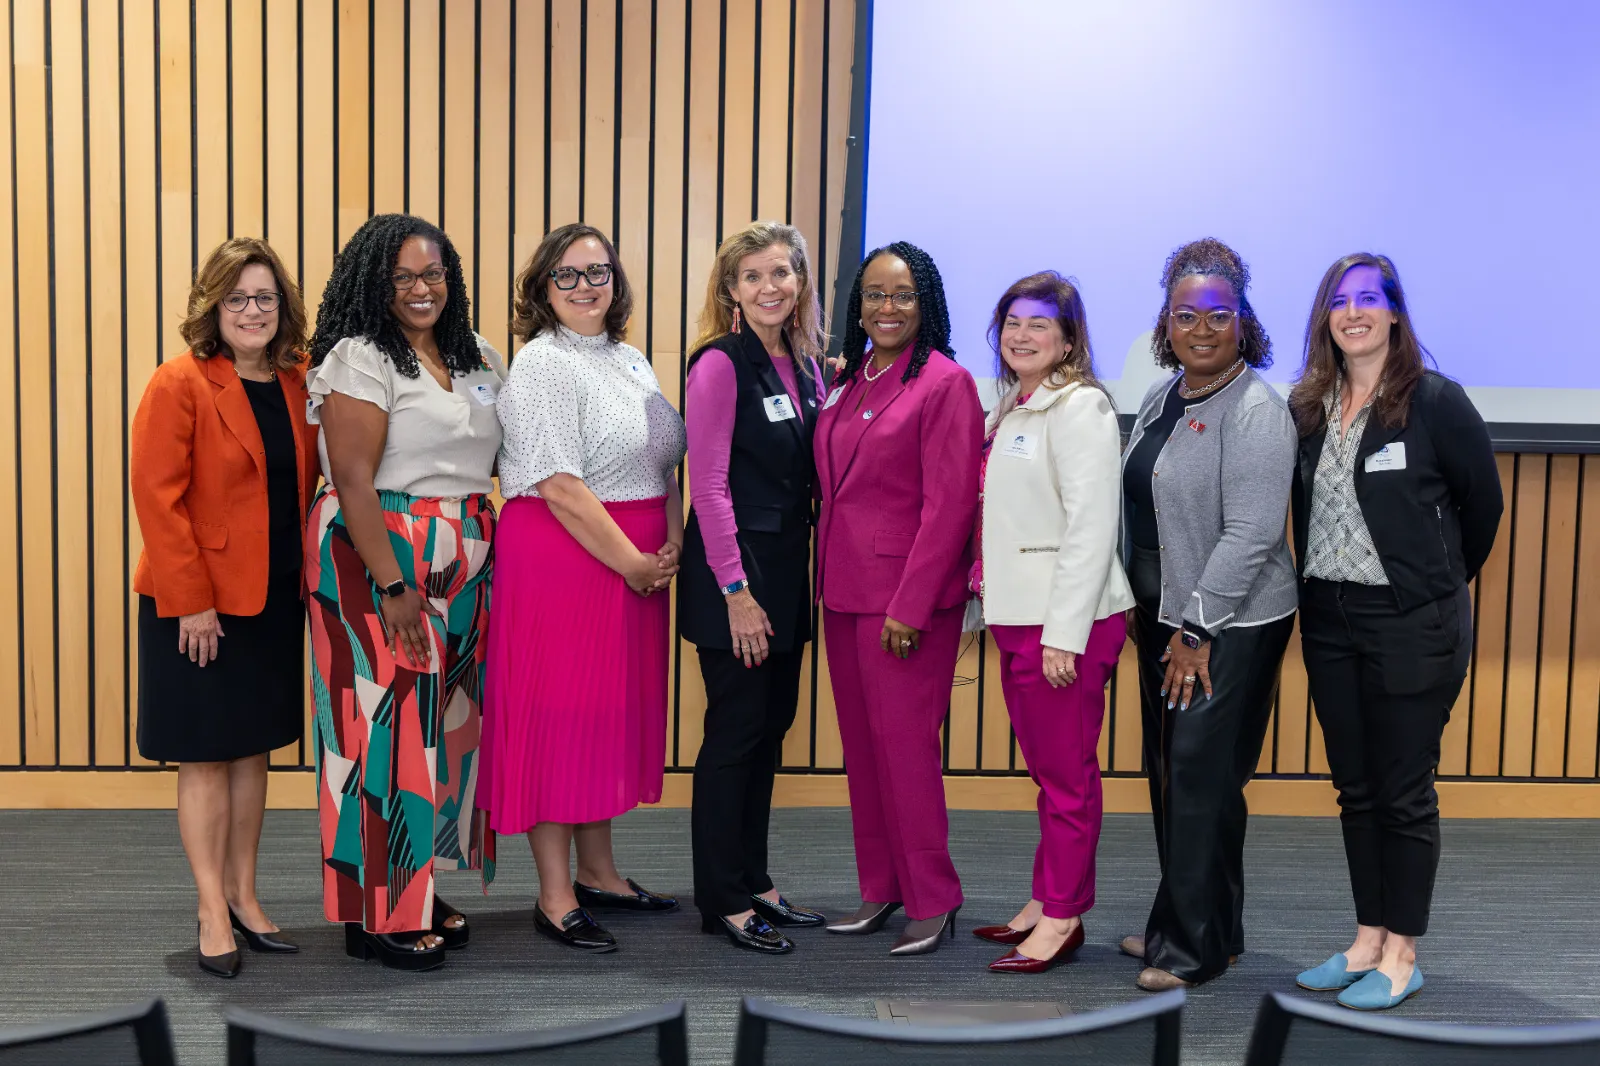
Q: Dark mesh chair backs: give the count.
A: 4